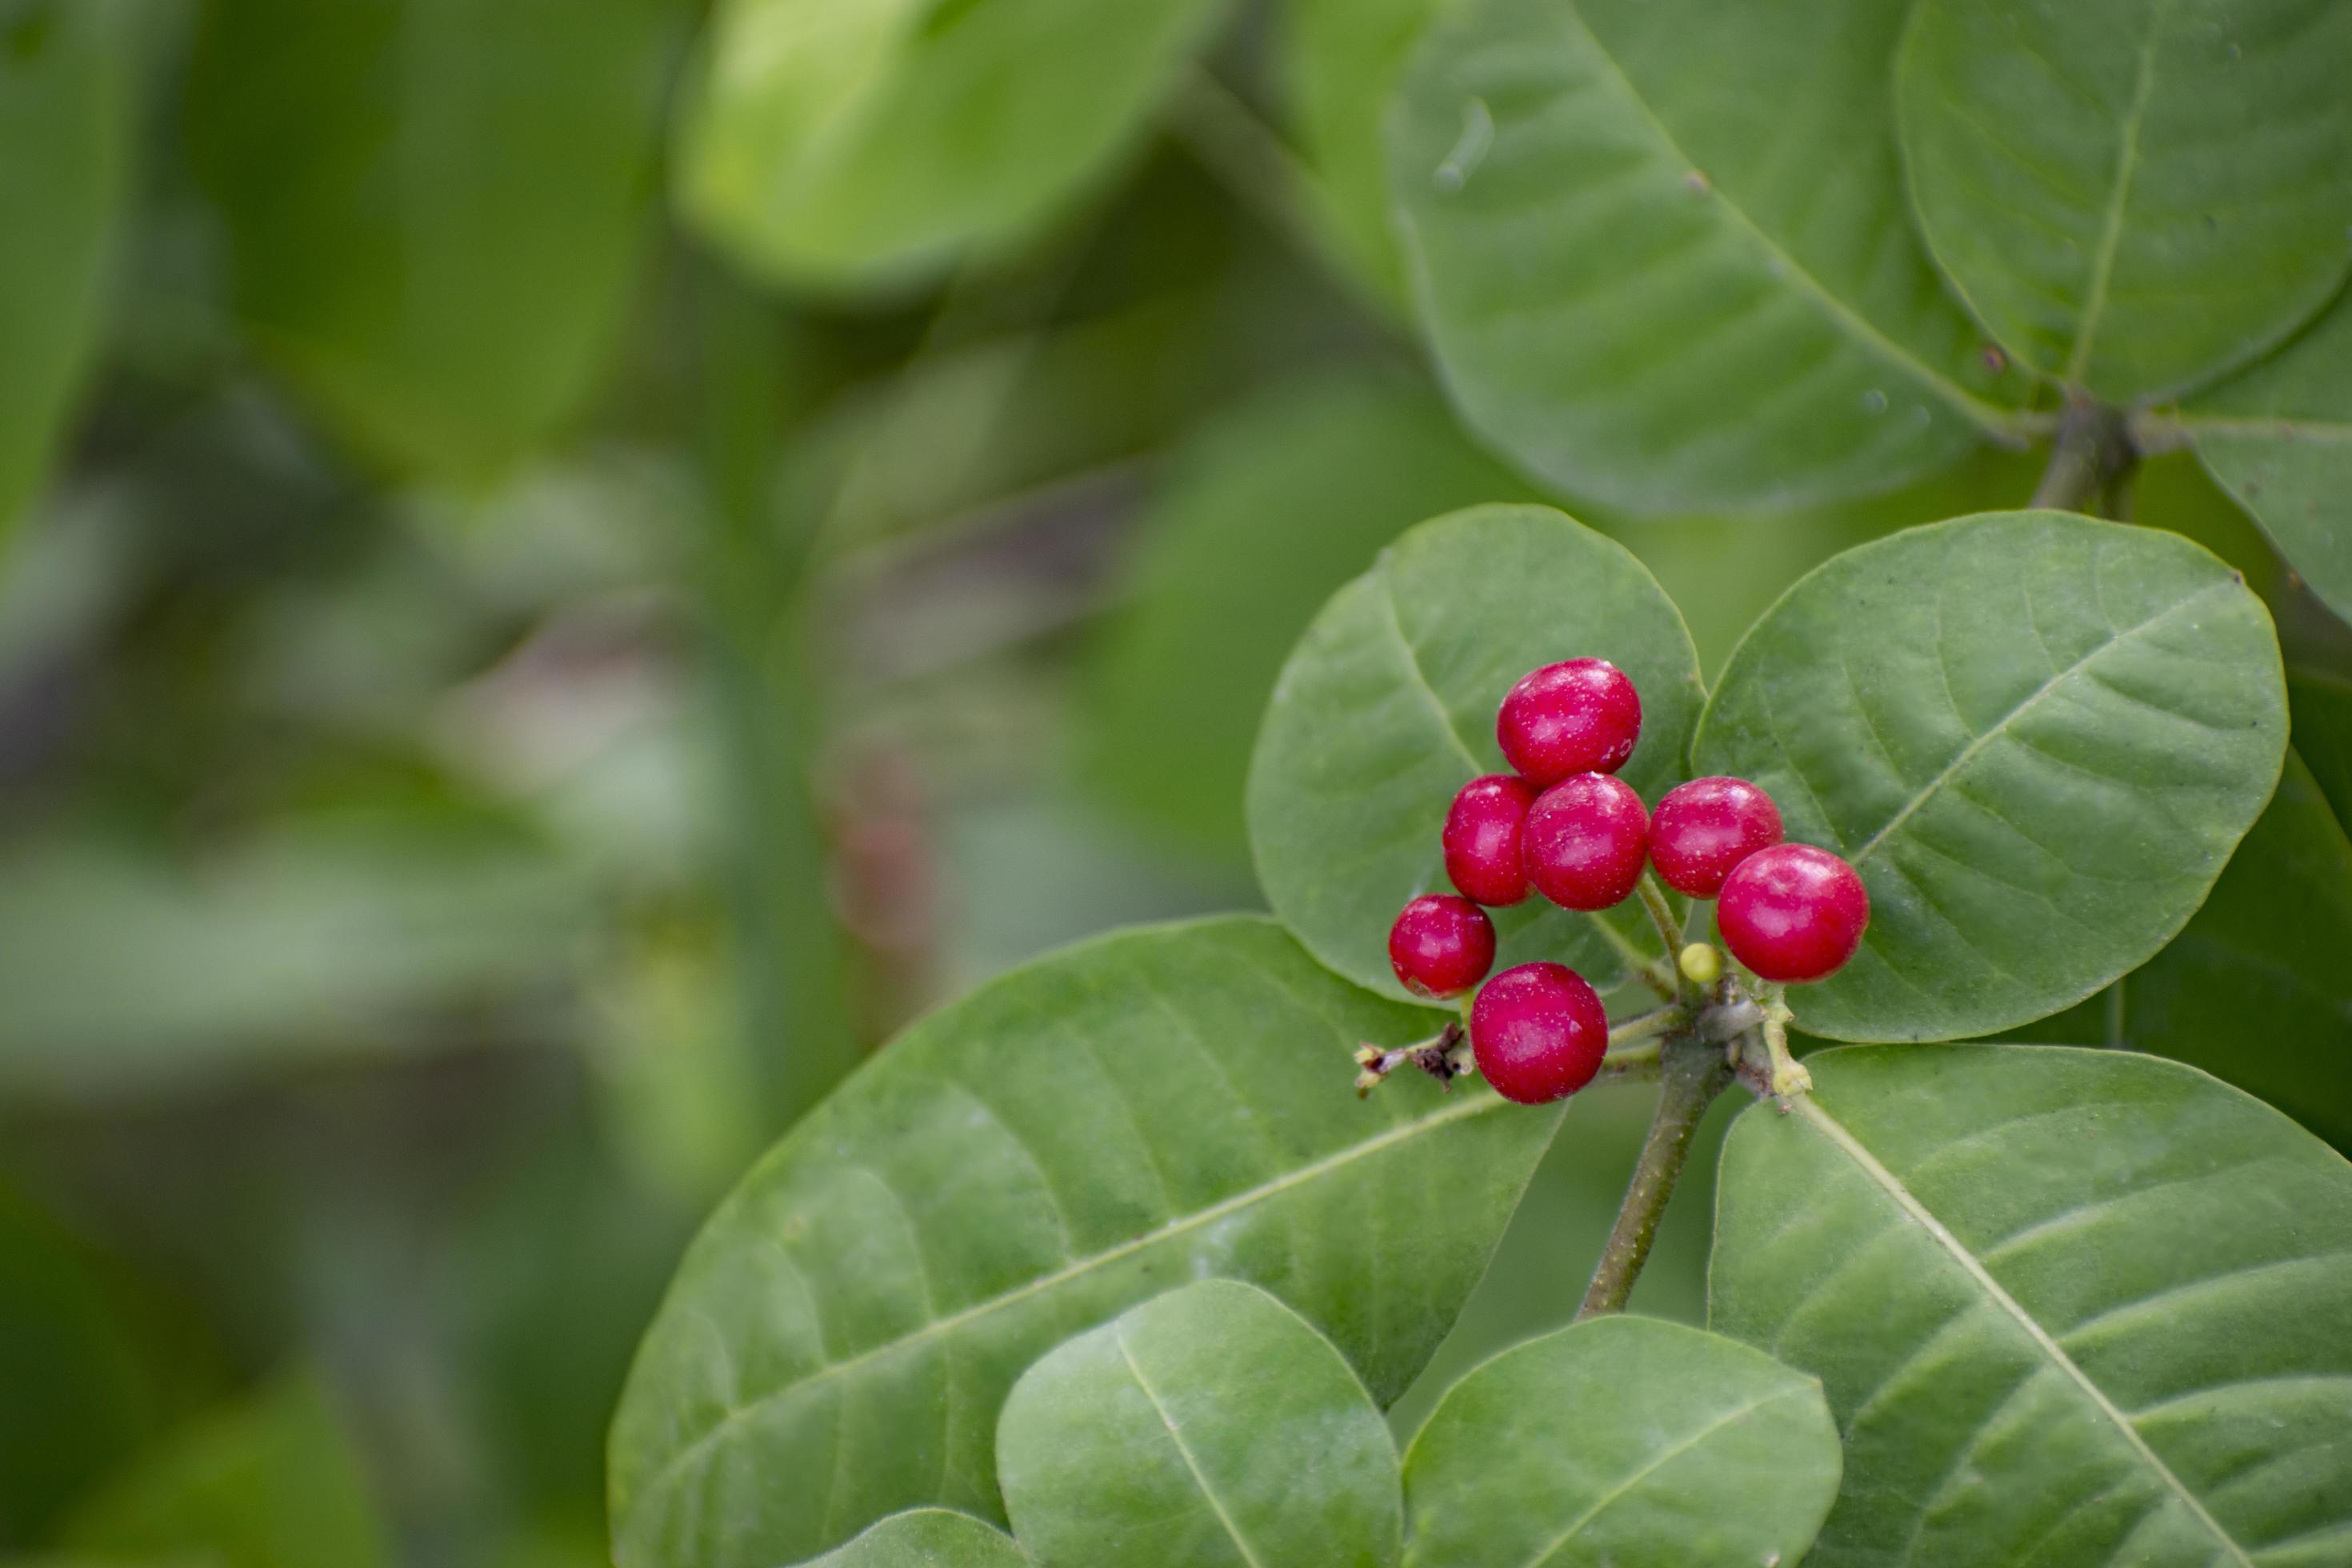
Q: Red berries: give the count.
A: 7